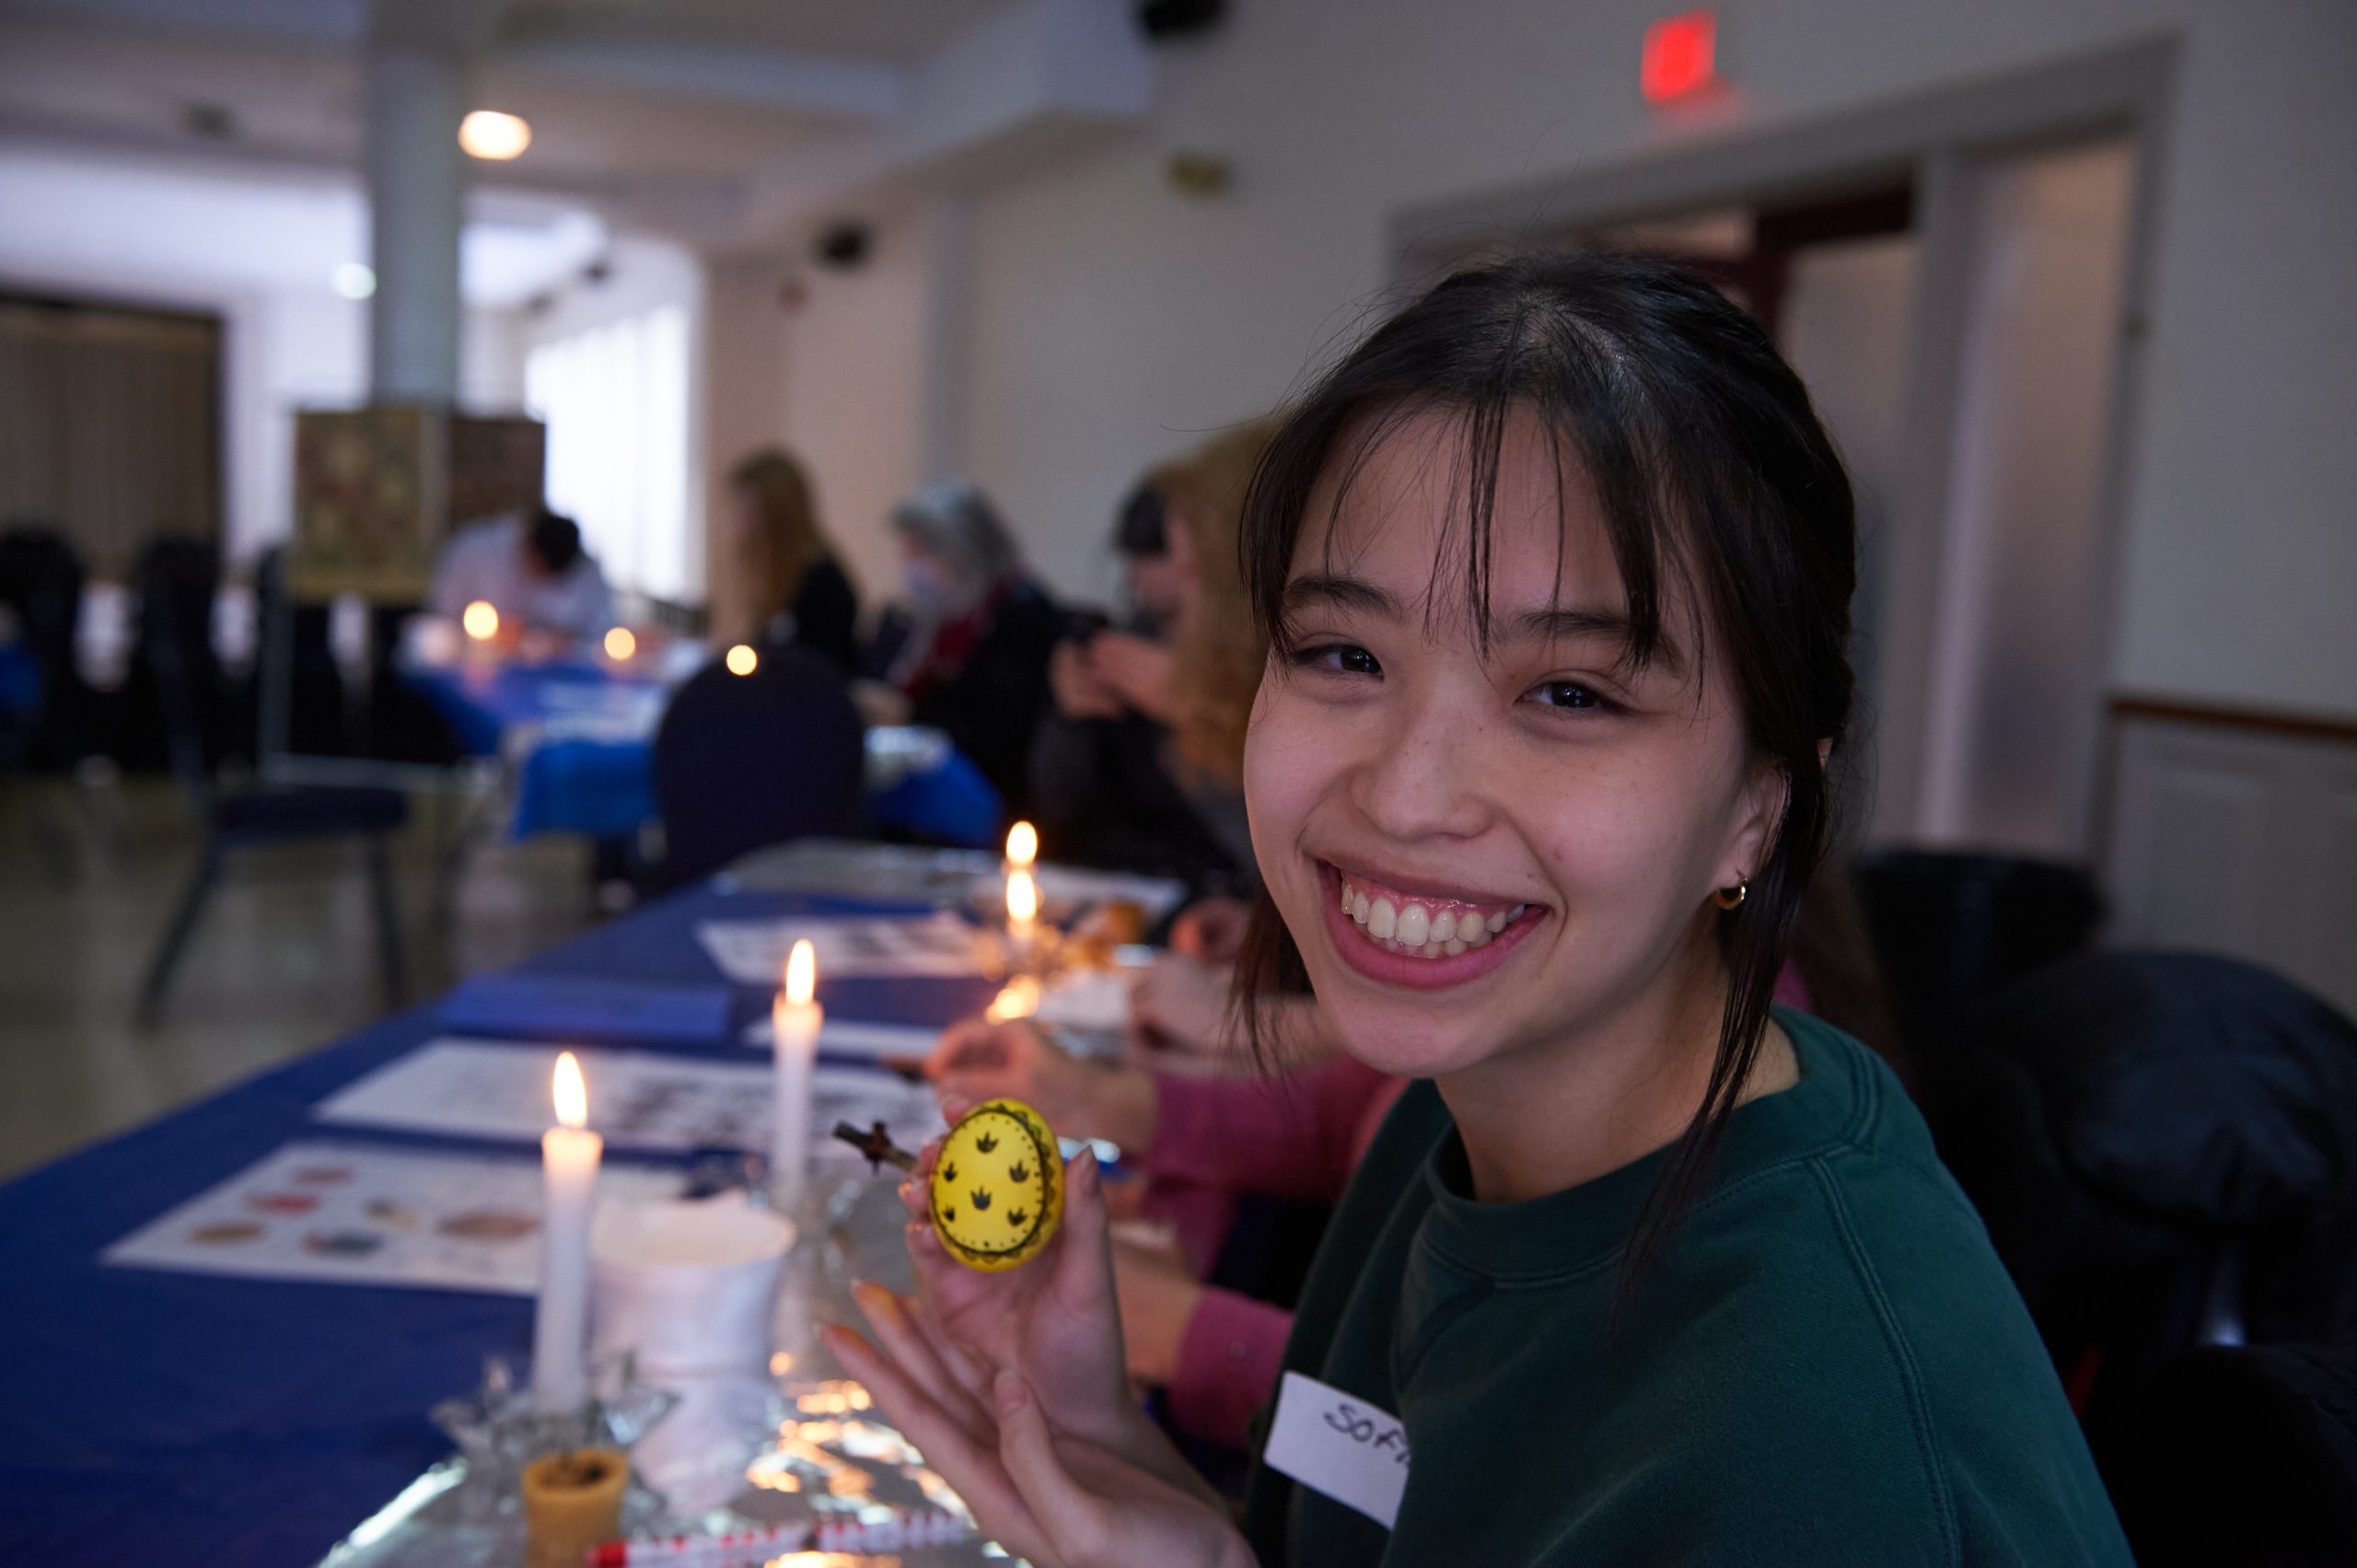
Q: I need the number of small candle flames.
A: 7